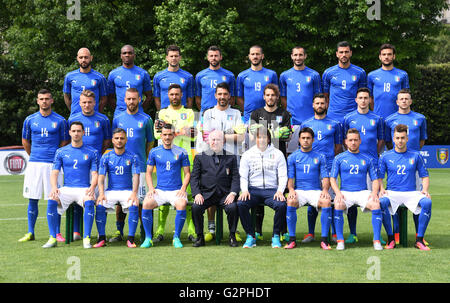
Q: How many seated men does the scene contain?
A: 8